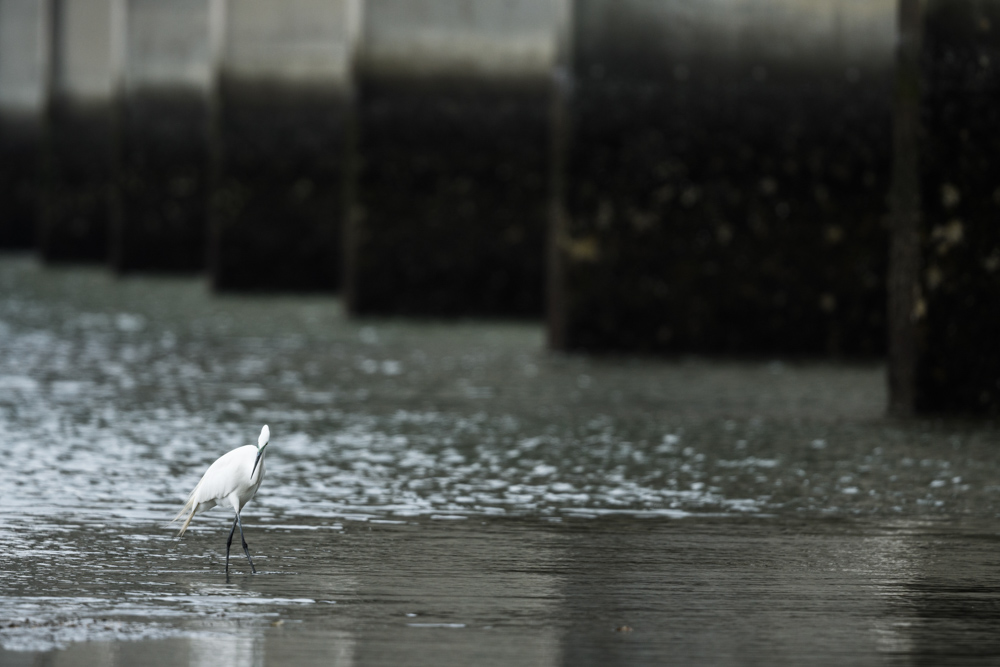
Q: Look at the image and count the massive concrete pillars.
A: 7